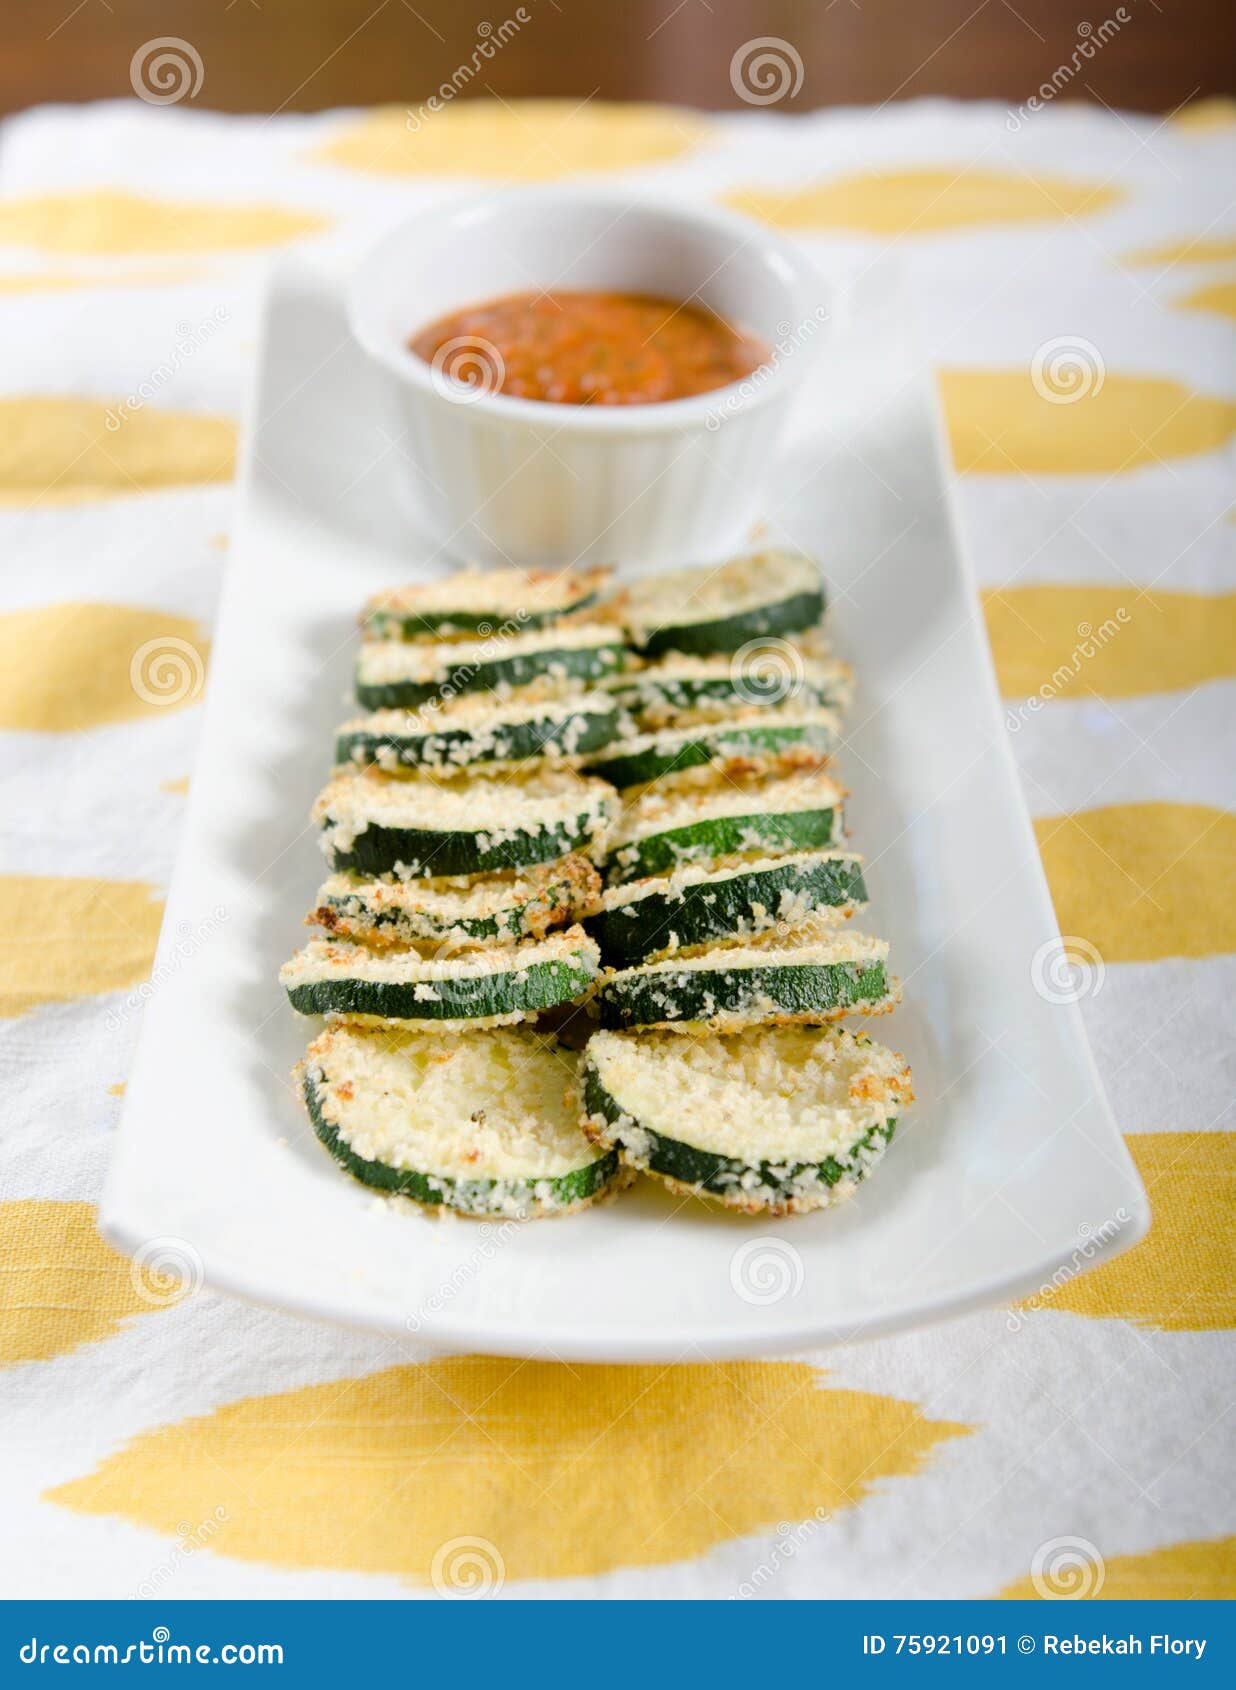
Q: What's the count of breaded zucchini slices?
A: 14